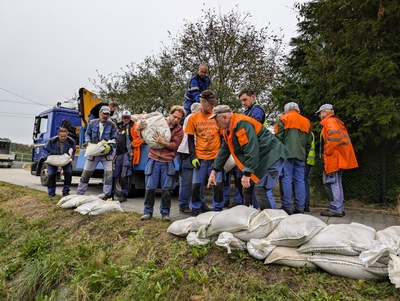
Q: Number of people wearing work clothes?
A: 13